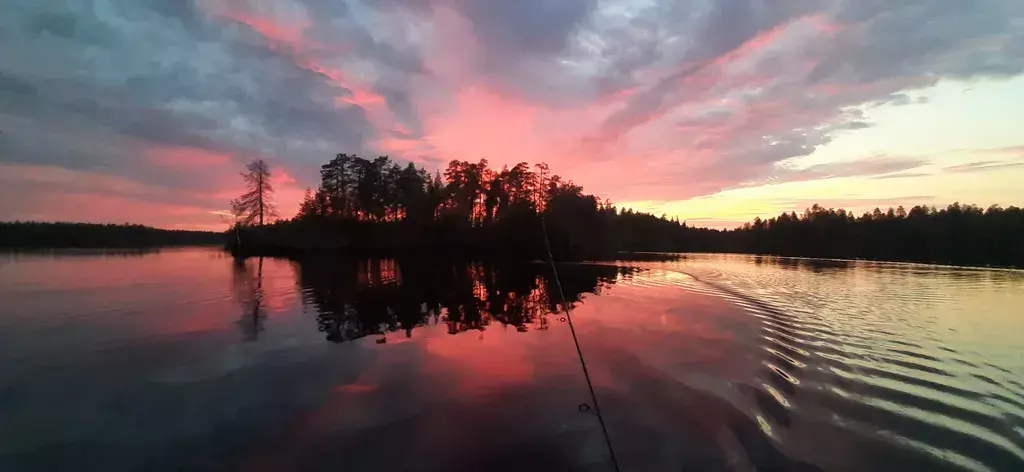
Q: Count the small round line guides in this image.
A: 2